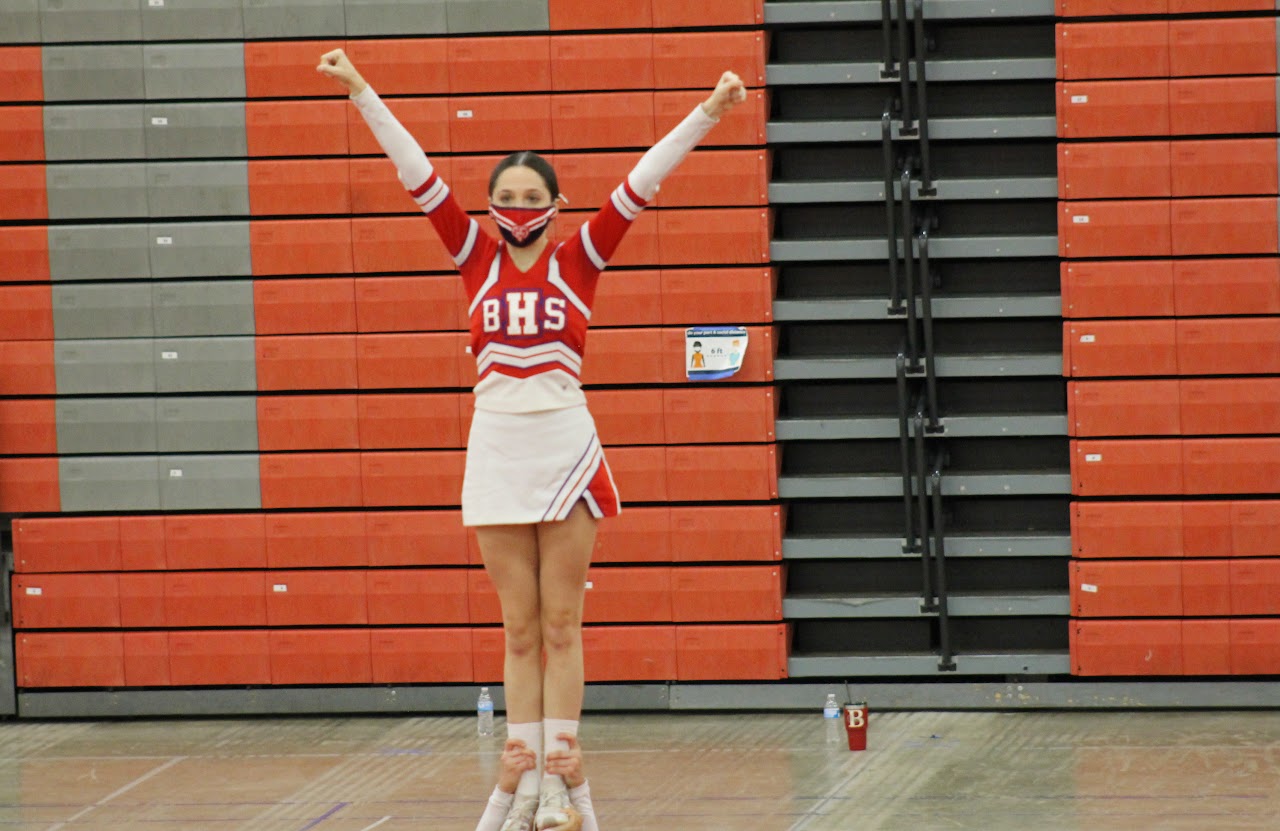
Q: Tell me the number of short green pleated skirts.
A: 0